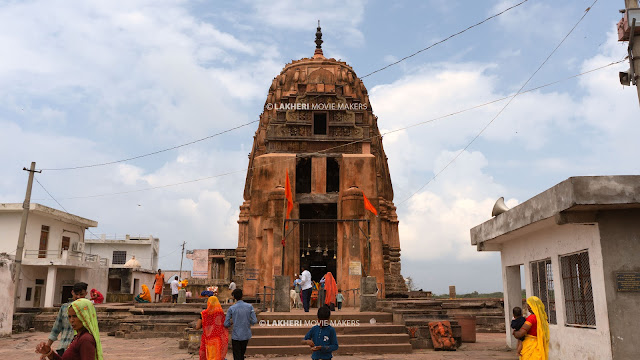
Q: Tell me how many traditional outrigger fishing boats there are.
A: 0